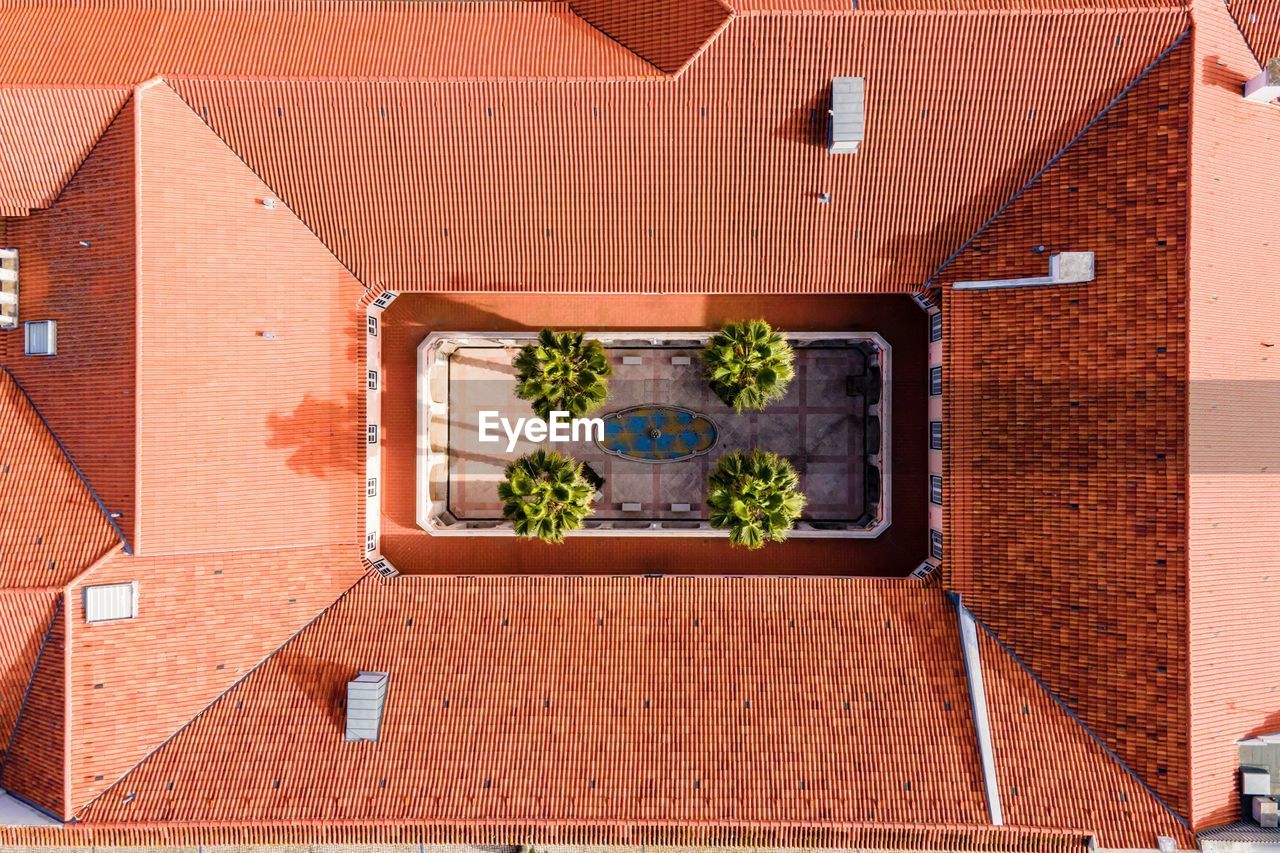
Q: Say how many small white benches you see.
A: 4